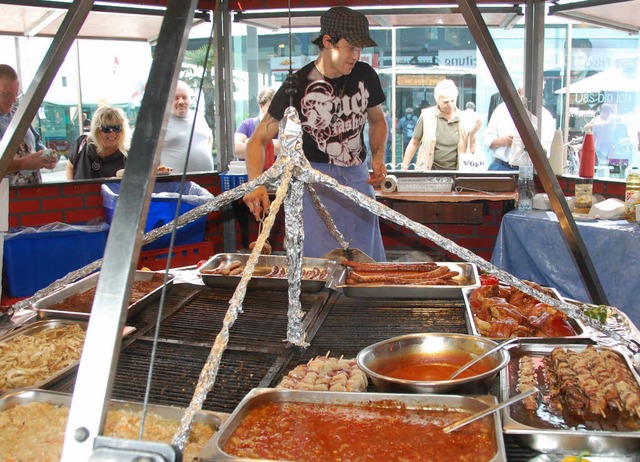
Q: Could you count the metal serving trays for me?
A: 8